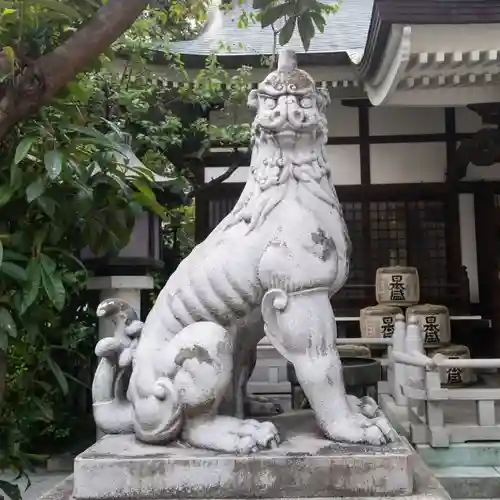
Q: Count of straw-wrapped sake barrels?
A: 5